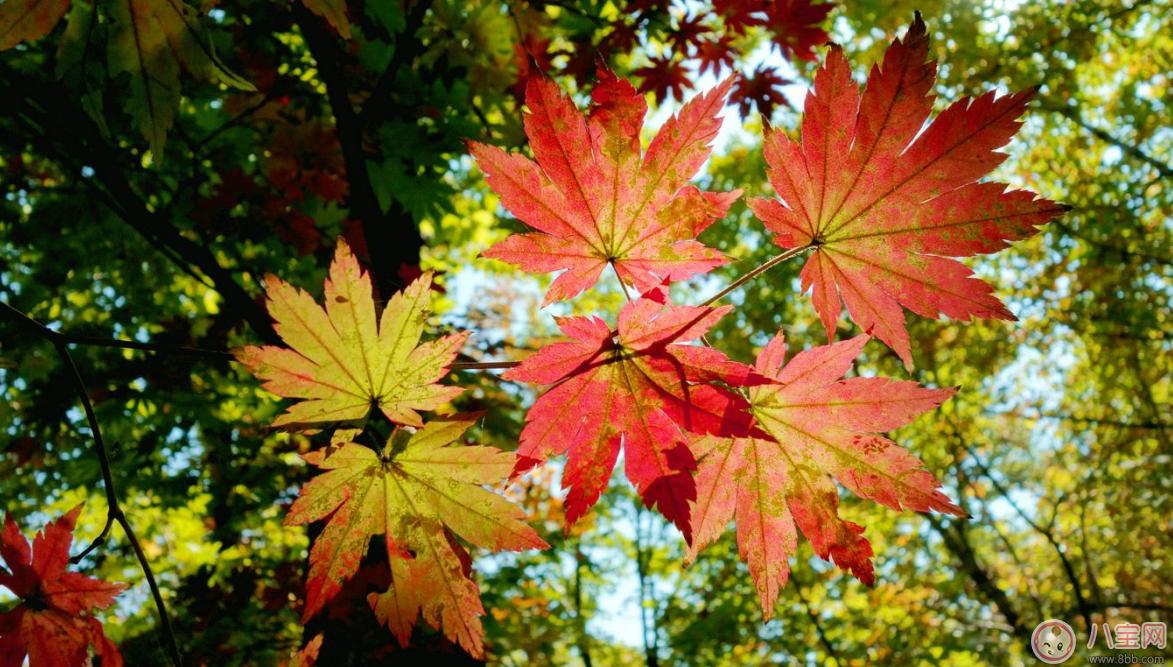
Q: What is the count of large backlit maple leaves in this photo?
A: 6